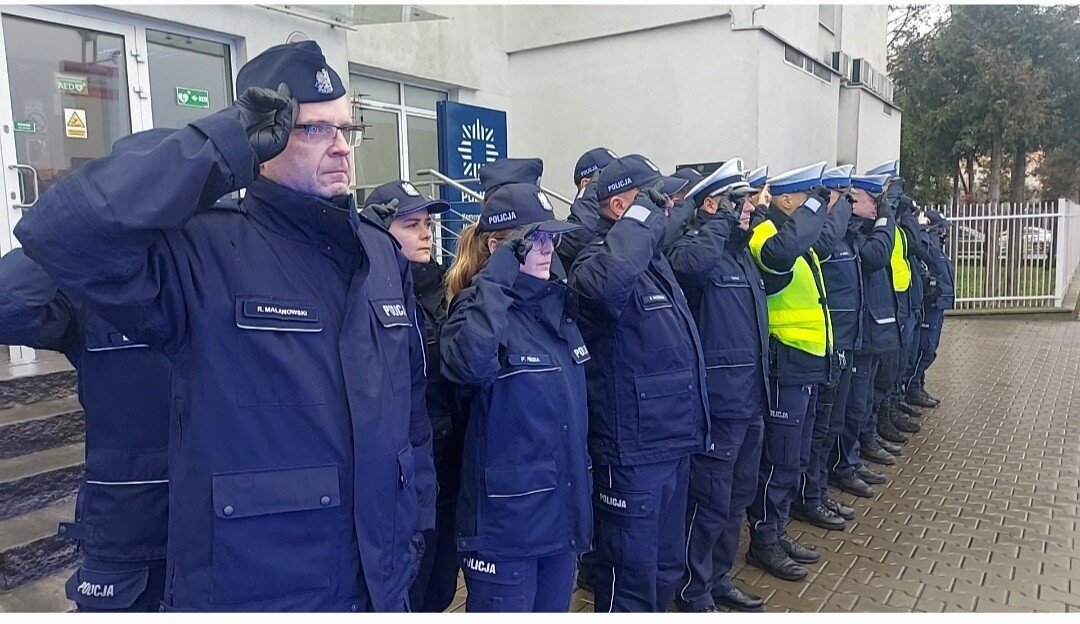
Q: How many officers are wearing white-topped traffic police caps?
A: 6